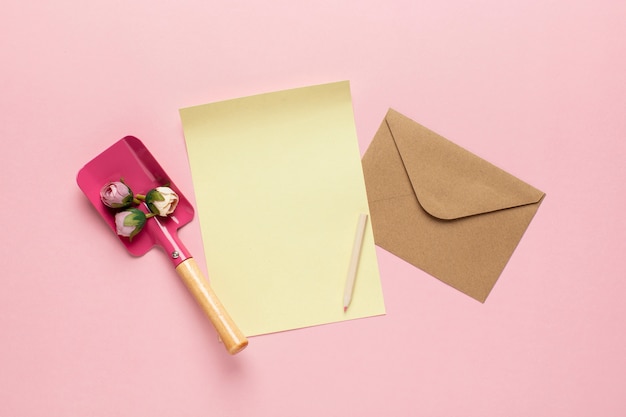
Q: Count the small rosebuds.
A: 3